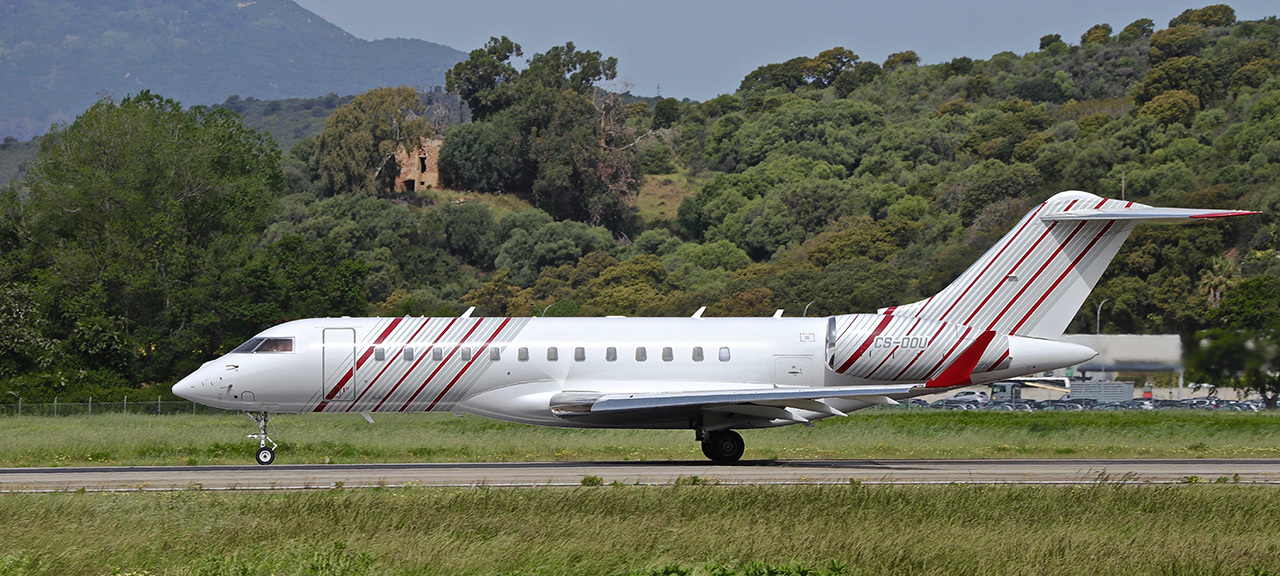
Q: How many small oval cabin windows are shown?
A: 13